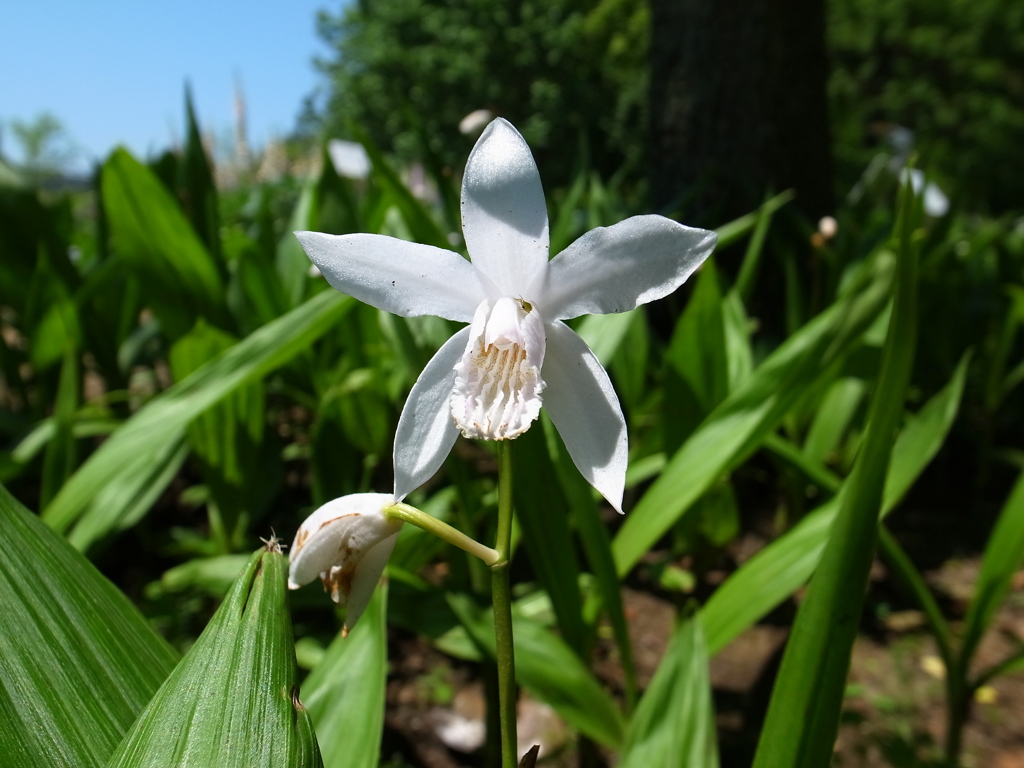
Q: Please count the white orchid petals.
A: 5